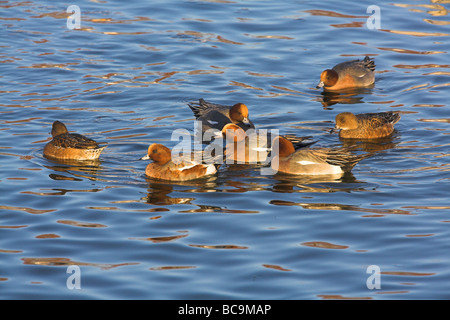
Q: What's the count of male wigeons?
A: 5